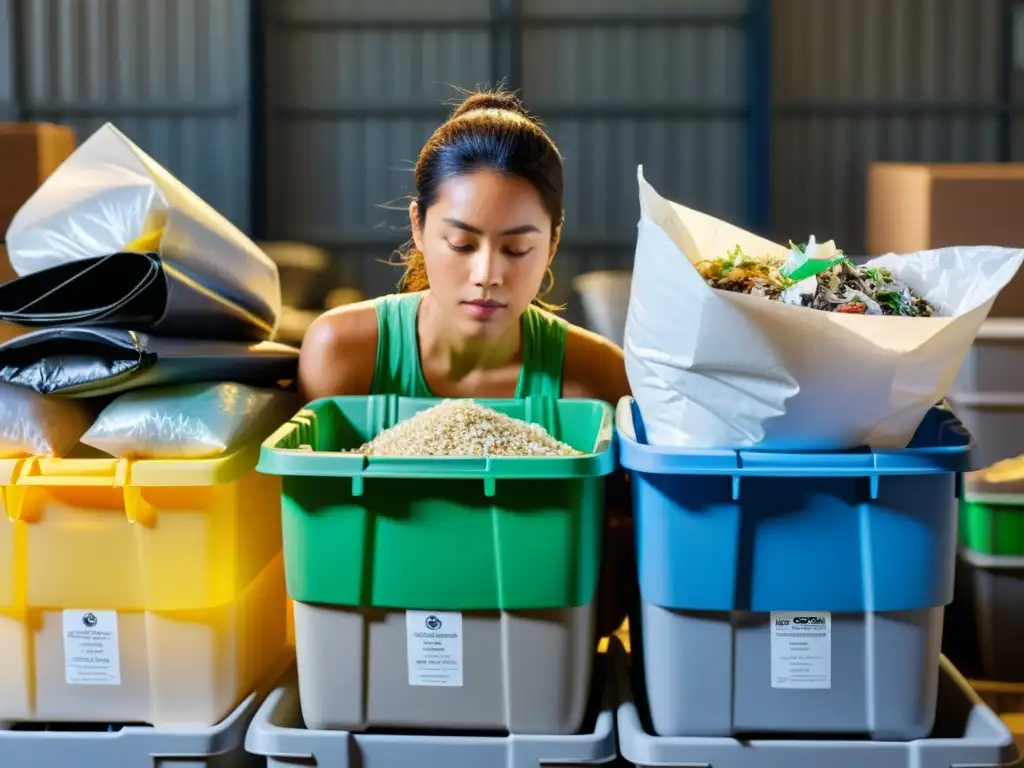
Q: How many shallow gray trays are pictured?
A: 3